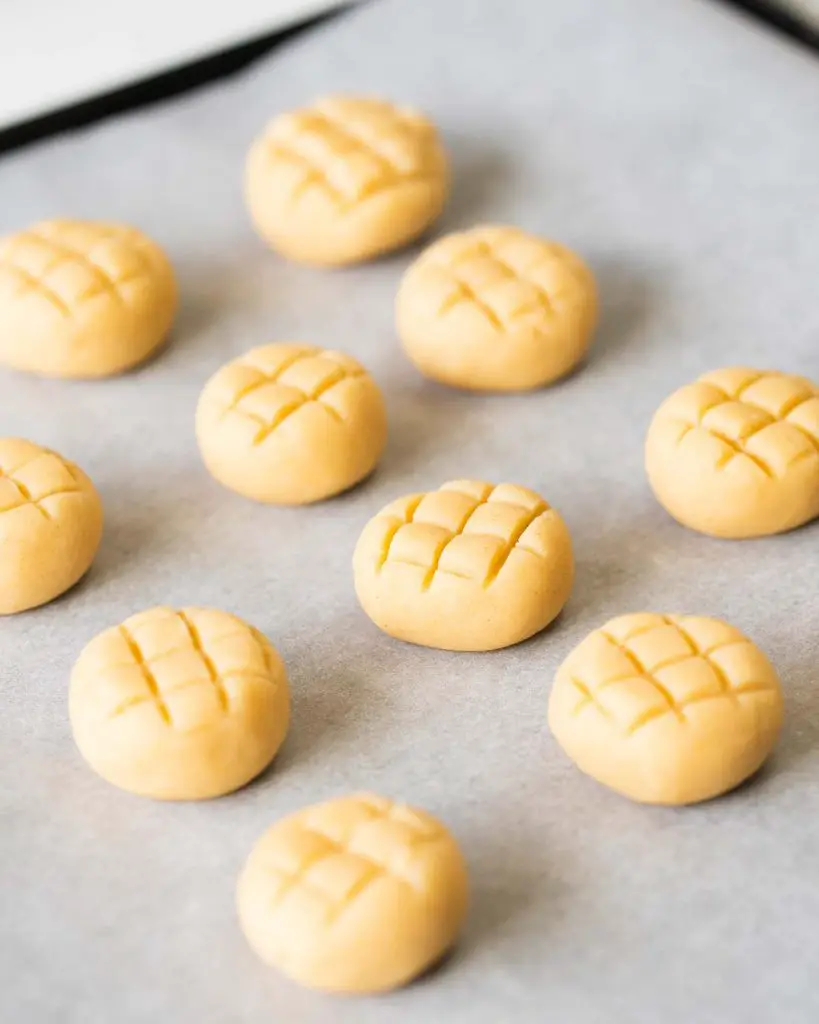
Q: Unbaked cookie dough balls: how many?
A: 10